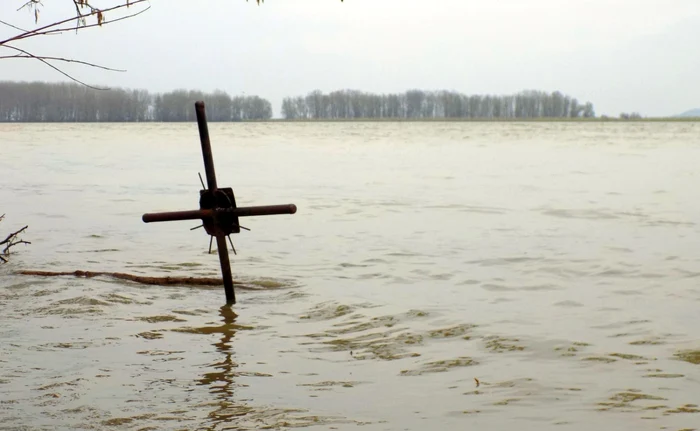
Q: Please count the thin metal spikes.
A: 5